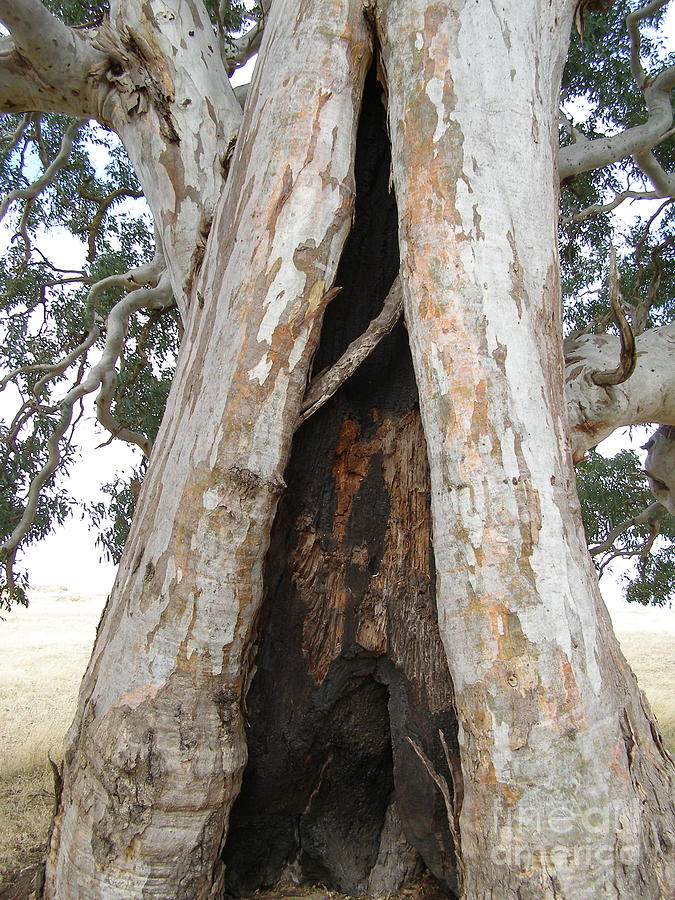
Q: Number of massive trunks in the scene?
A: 2